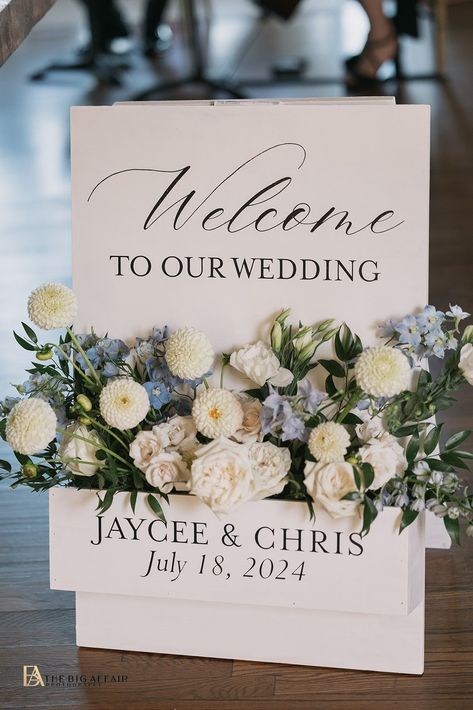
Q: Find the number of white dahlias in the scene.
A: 7